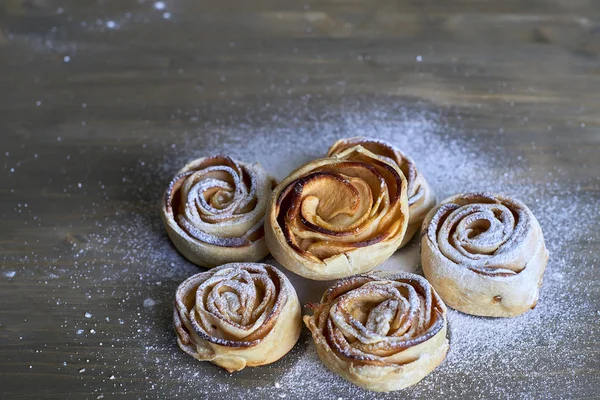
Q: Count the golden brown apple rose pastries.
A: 6